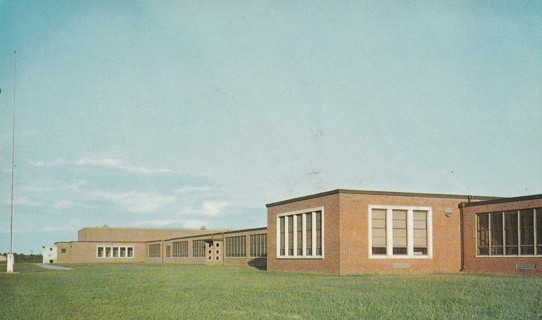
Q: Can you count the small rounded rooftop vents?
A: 2